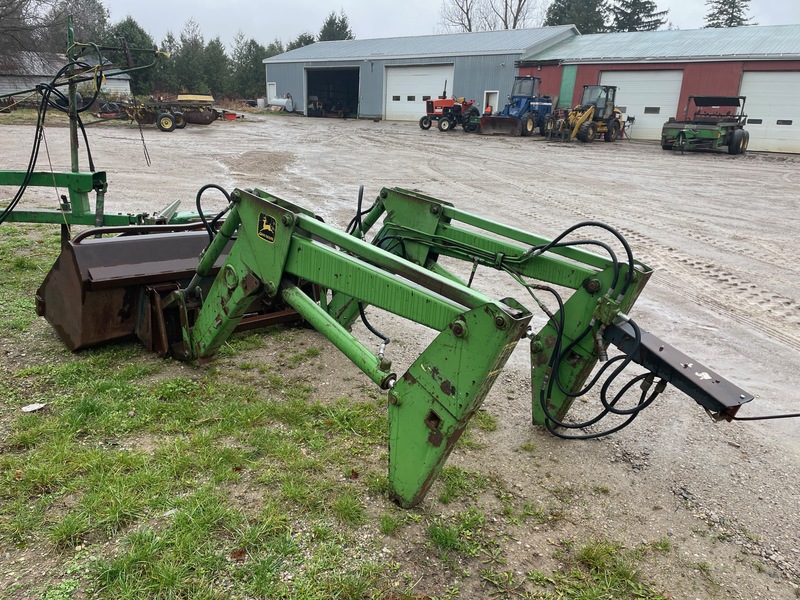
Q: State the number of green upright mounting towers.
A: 2